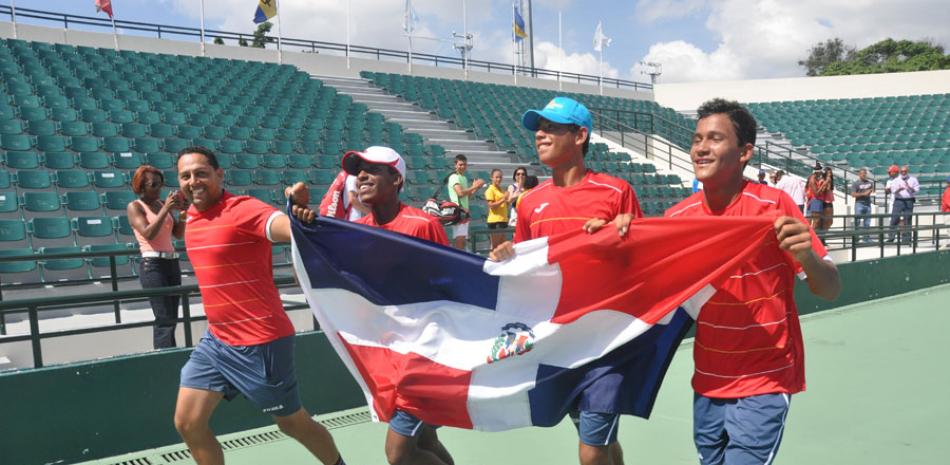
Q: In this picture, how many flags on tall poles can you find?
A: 5